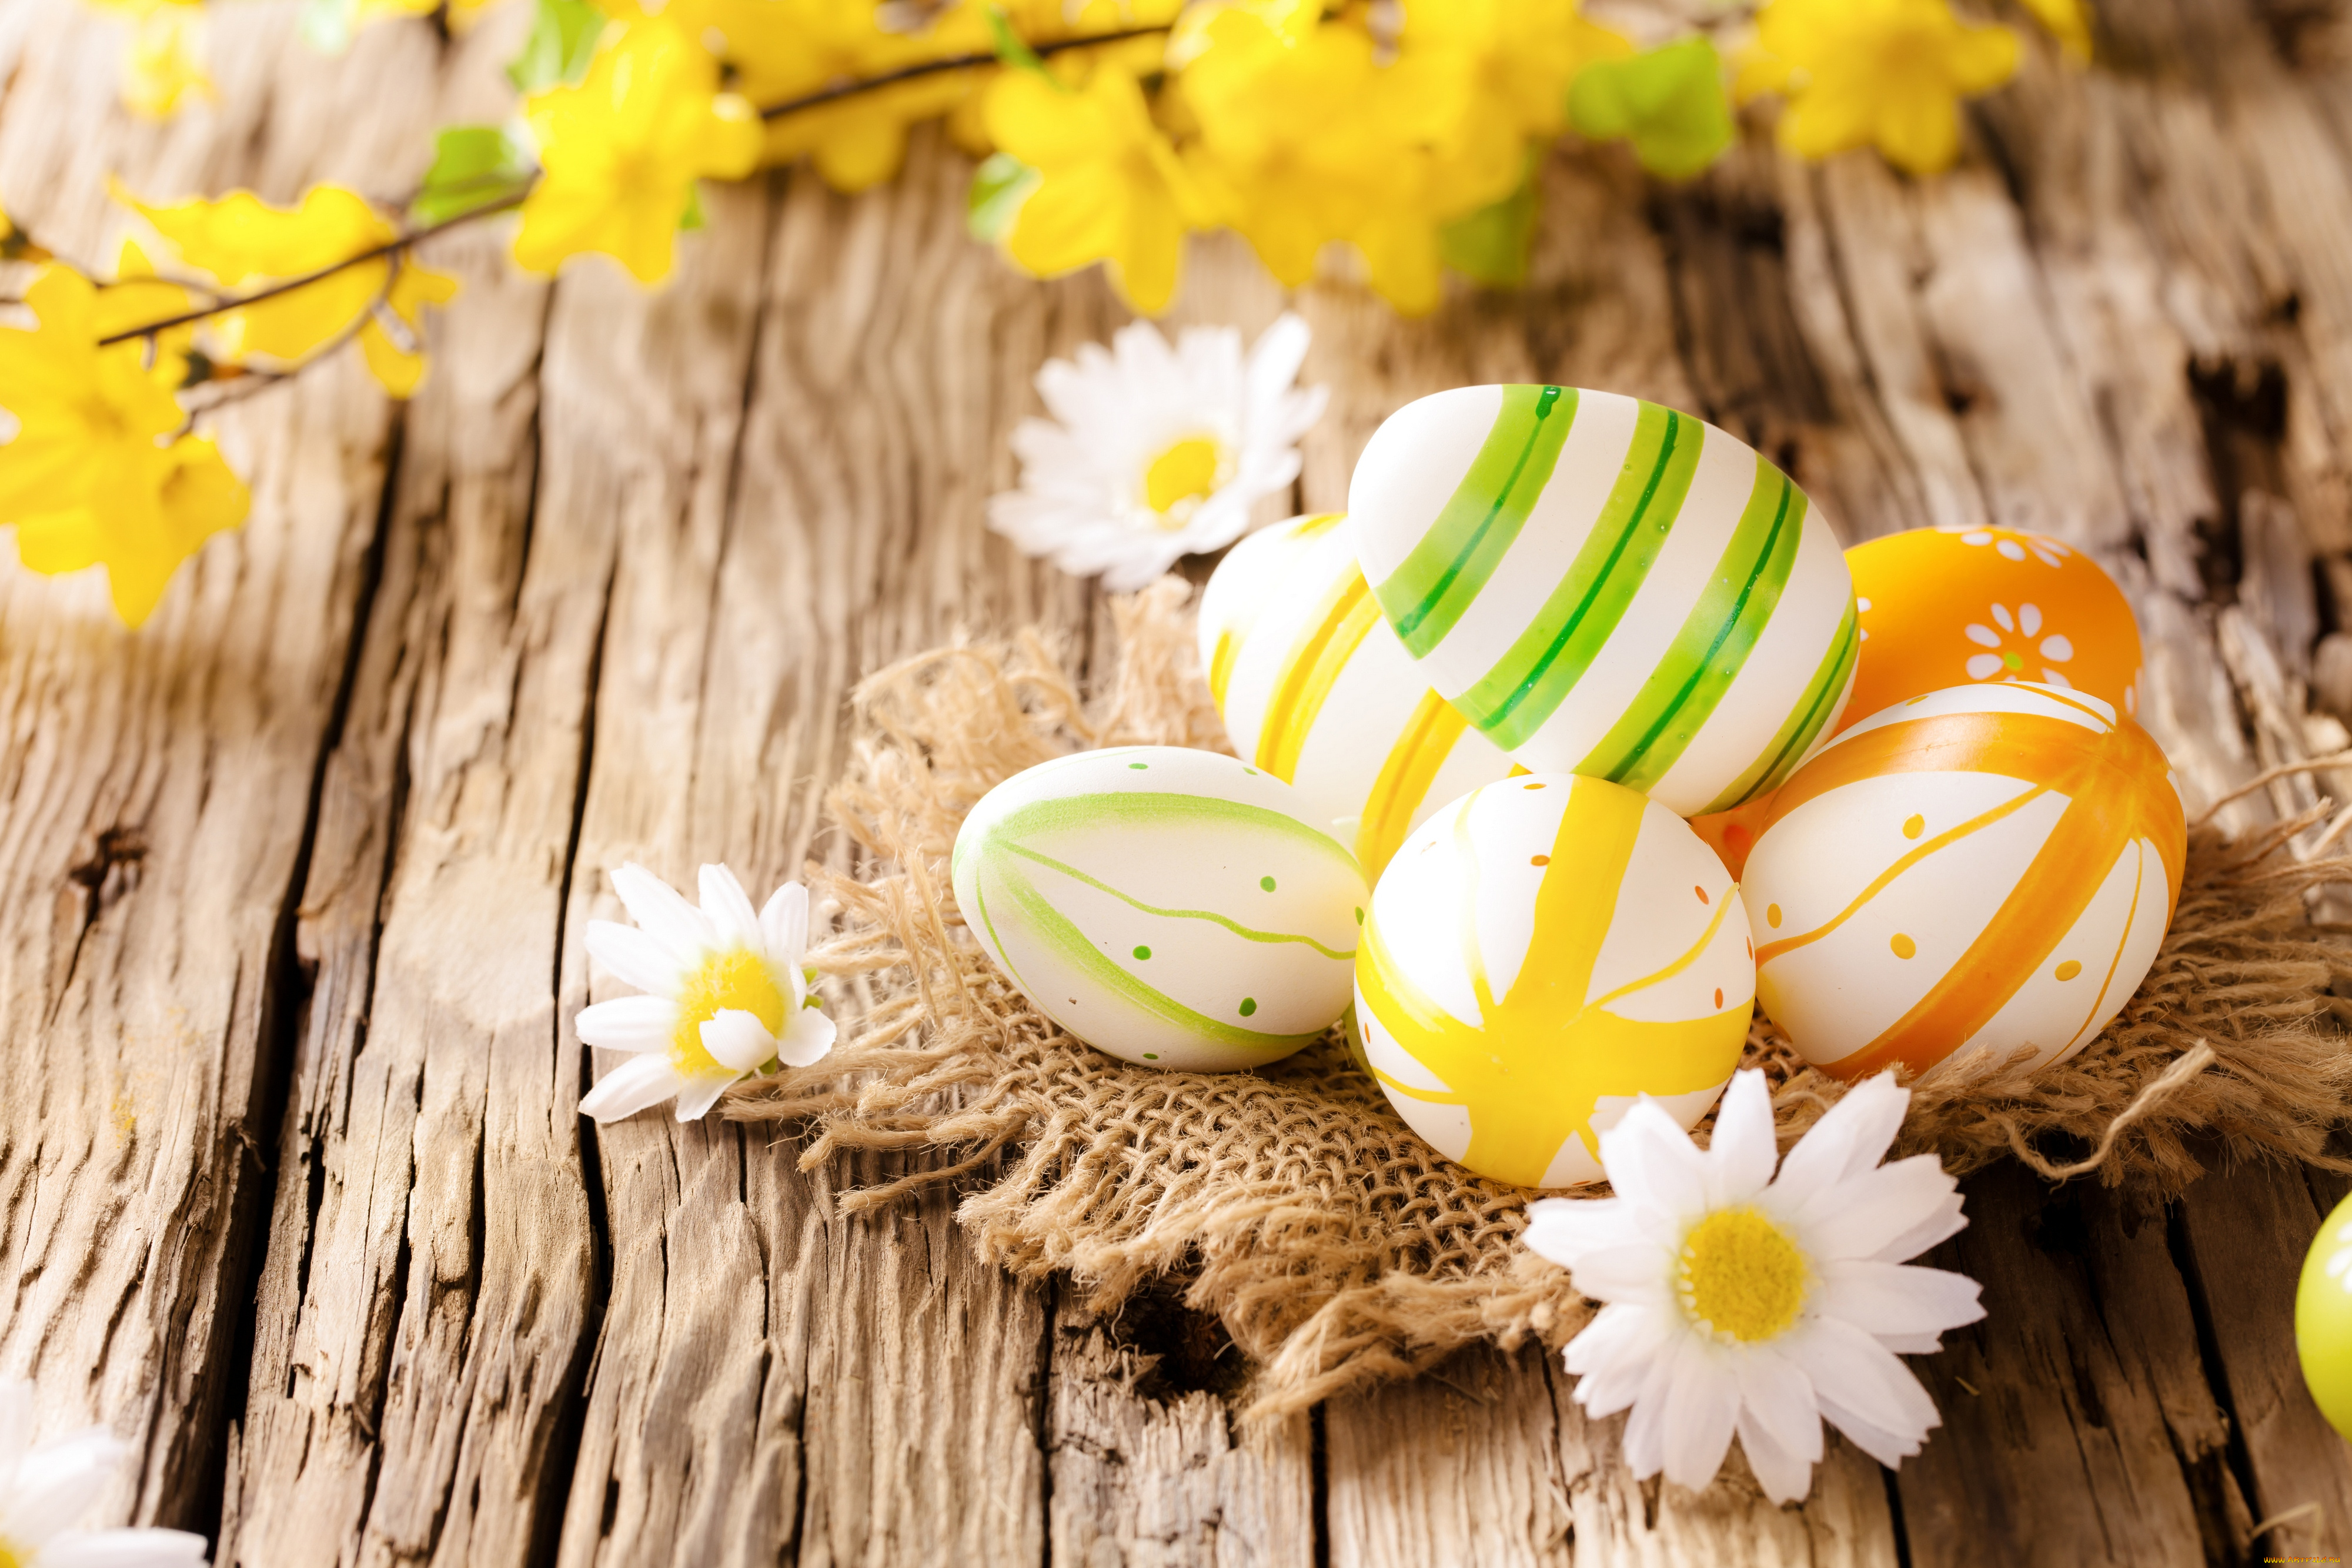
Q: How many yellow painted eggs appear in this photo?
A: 2